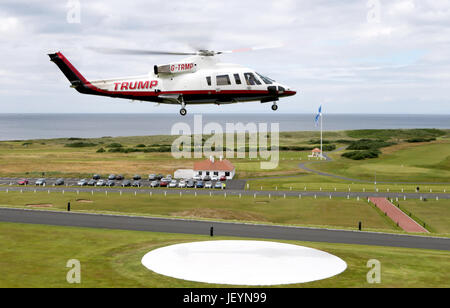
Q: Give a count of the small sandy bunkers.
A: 2